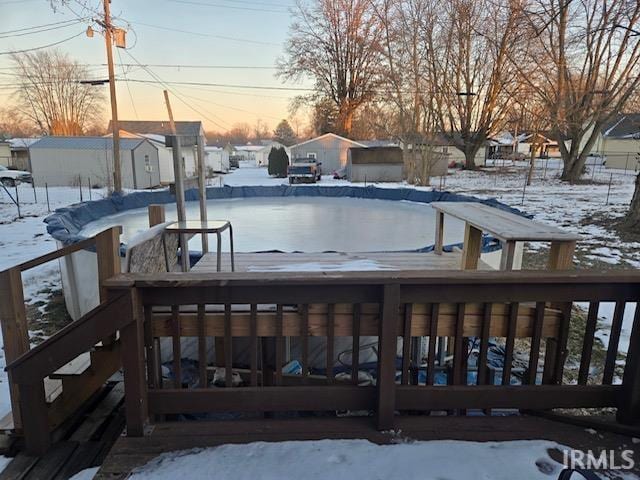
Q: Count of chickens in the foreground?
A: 0